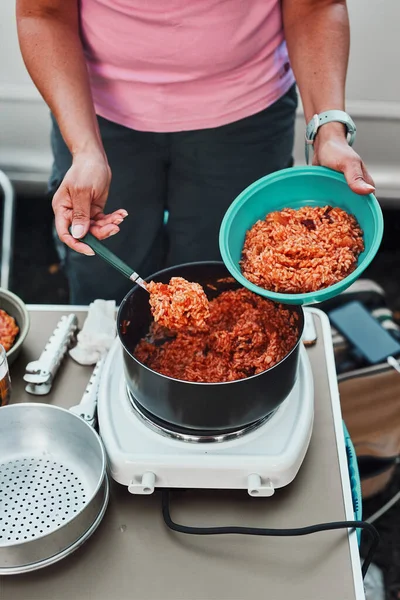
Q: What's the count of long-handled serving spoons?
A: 1